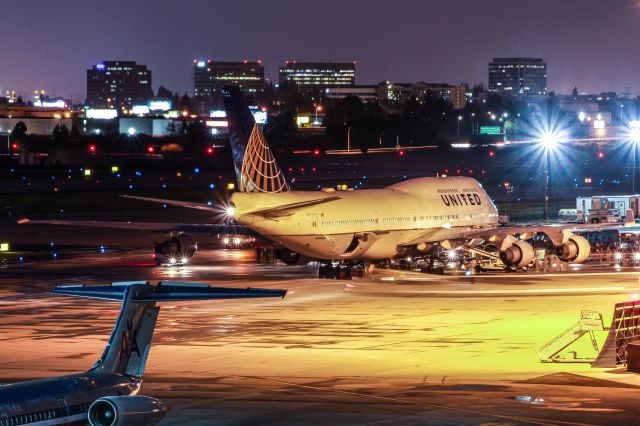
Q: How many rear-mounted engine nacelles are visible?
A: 1